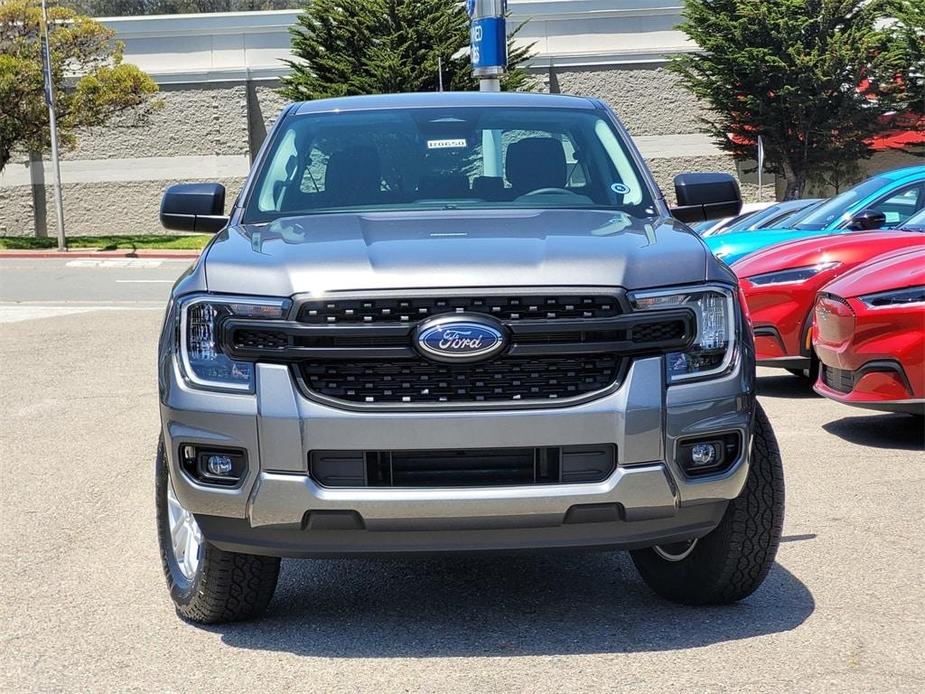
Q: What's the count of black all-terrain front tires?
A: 2